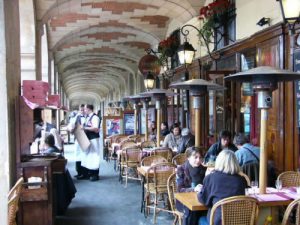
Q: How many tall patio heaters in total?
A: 5